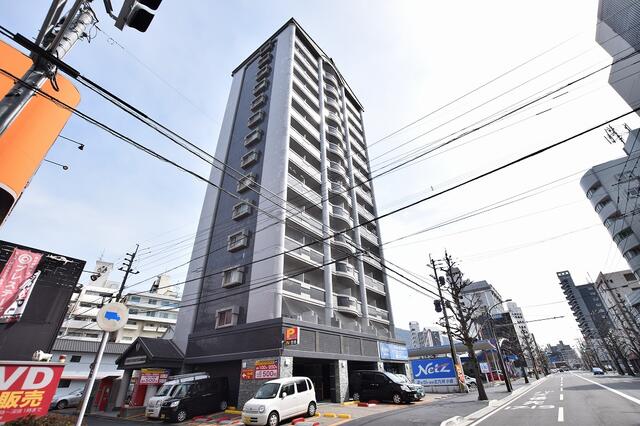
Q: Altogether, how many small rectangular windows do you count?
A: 13